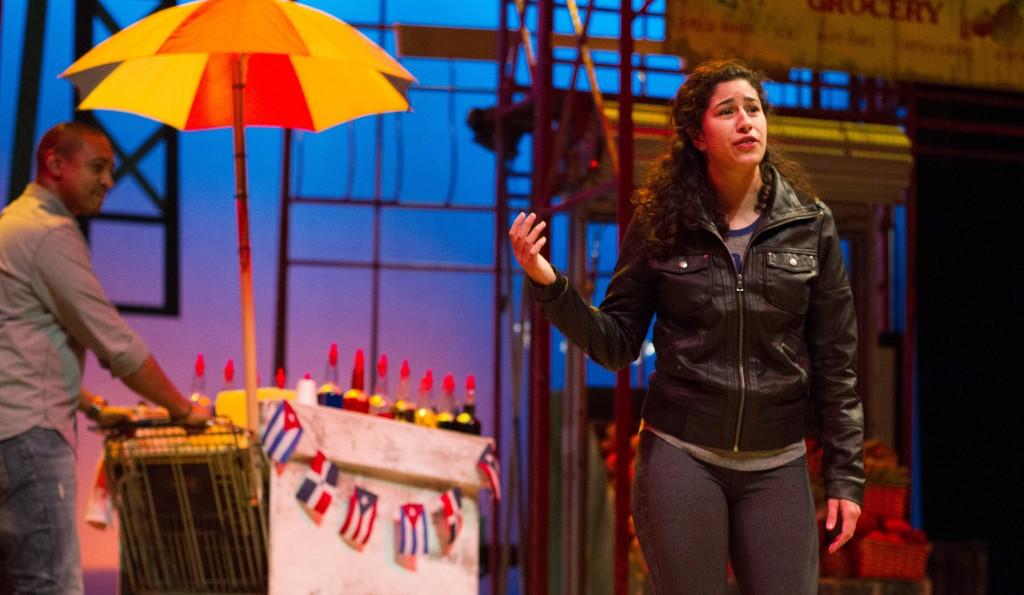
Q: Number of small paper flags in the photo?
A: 6